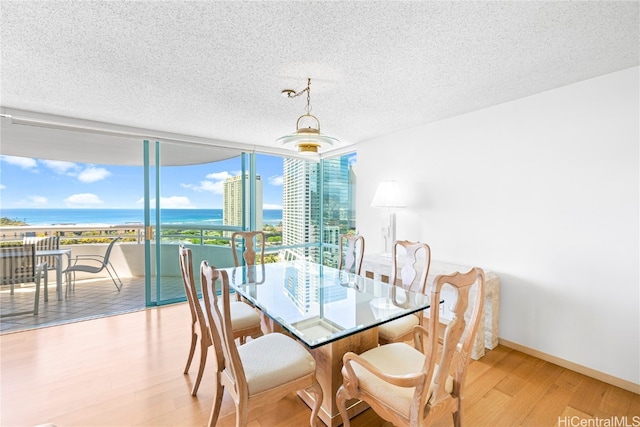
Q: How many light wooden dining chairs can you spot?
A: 6